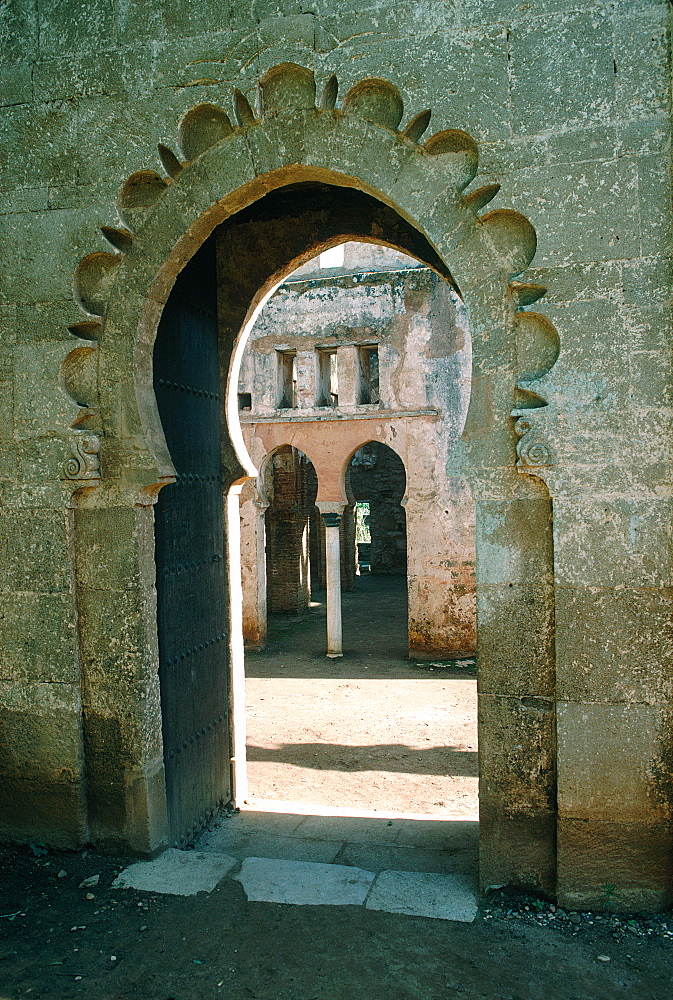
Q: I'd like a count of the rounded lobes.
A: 9